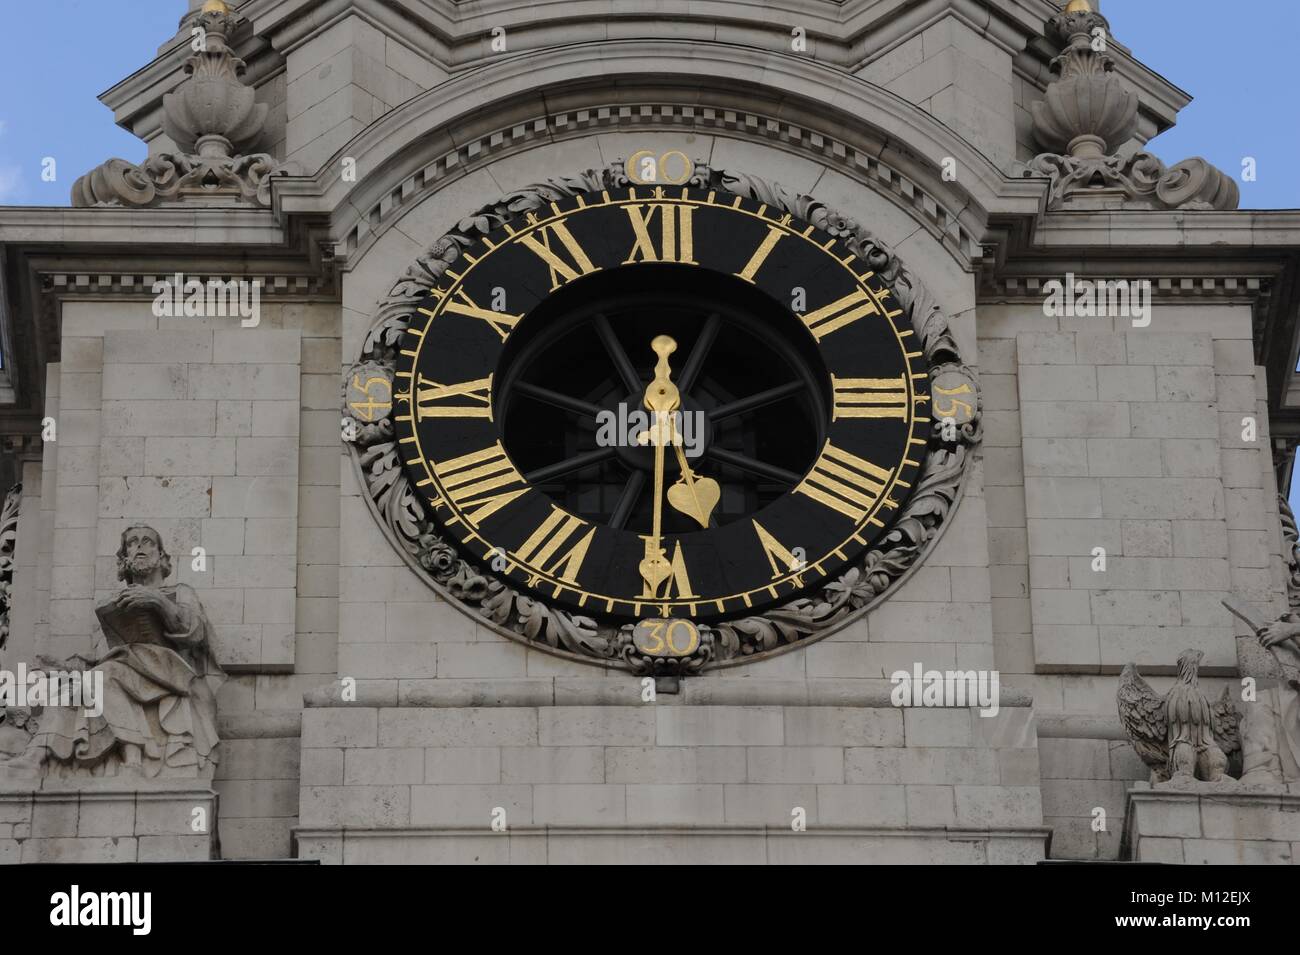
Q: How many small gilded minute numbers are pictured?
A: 4